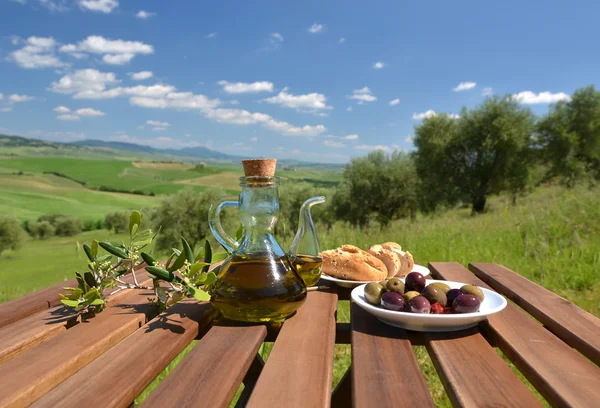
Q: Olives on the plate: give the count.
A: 12